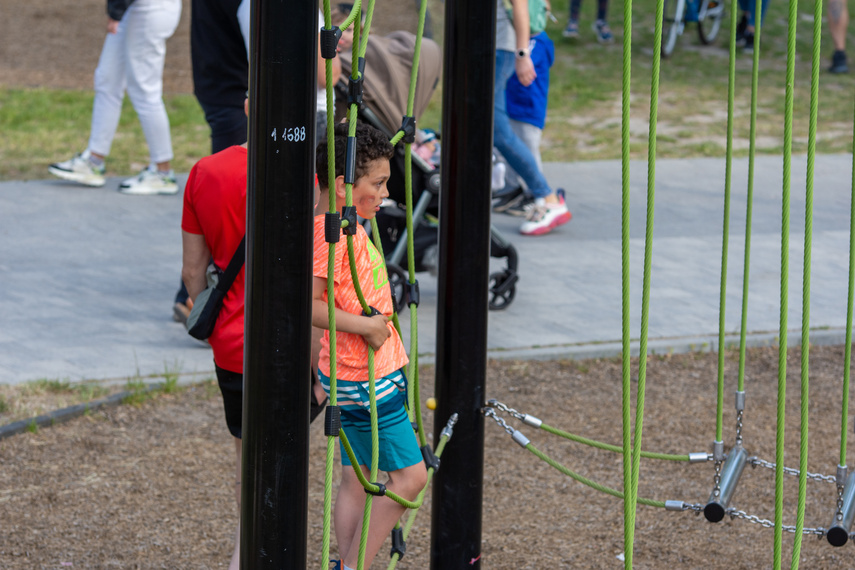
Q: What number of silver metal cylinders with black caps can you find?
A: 2